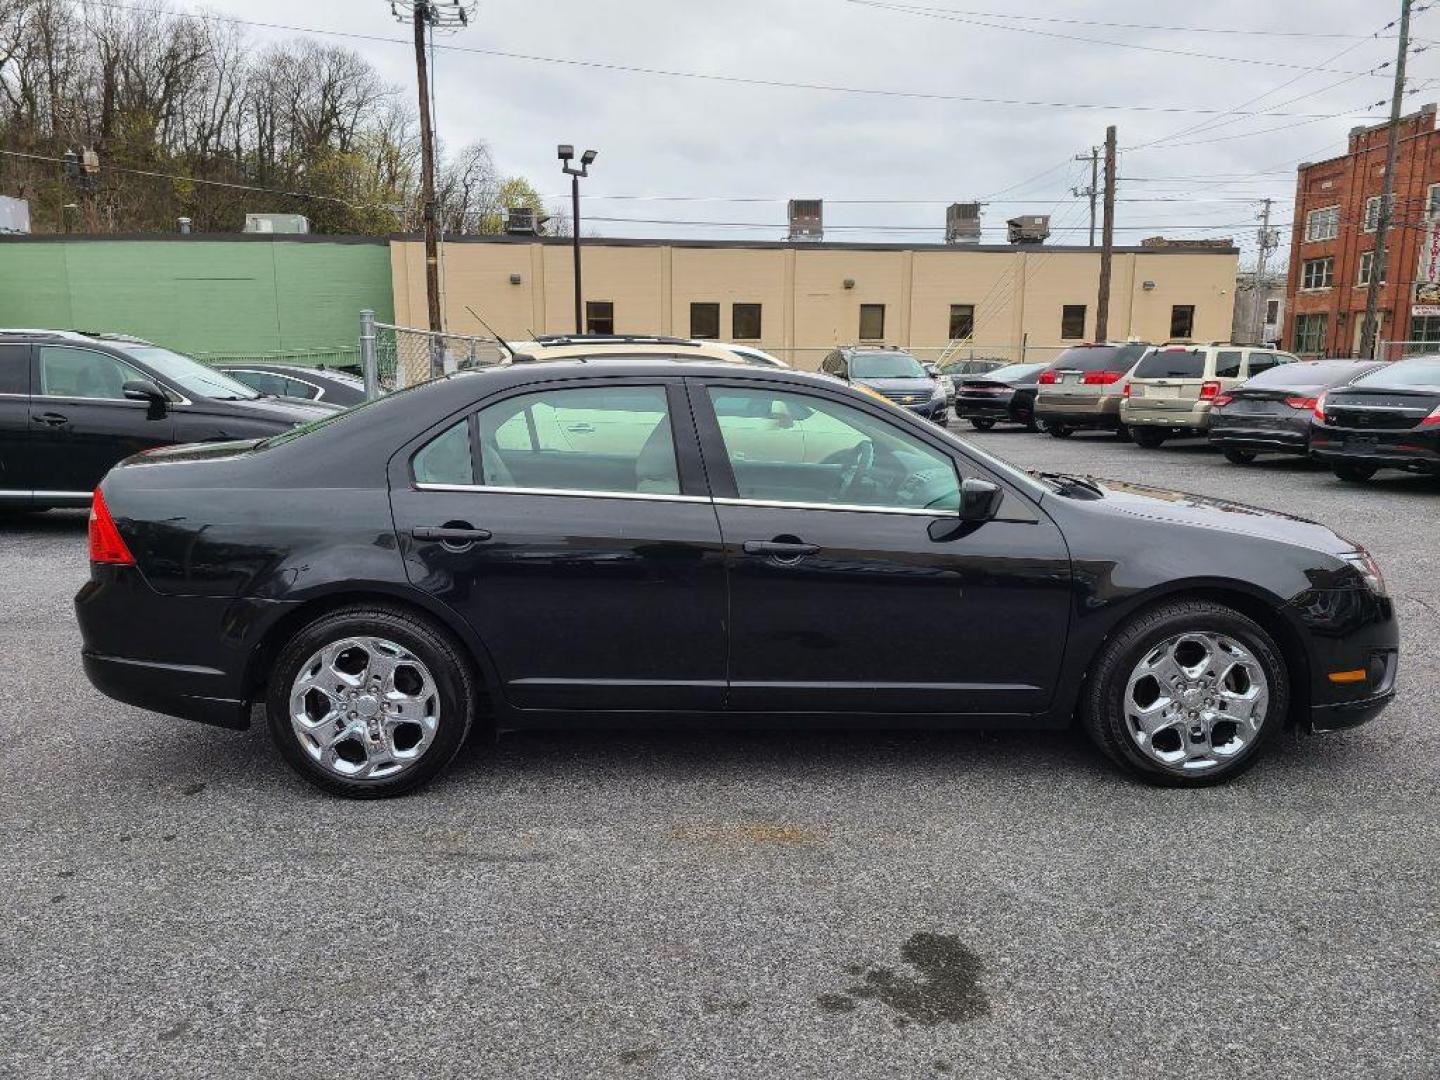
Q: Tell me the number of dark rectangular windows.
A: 7